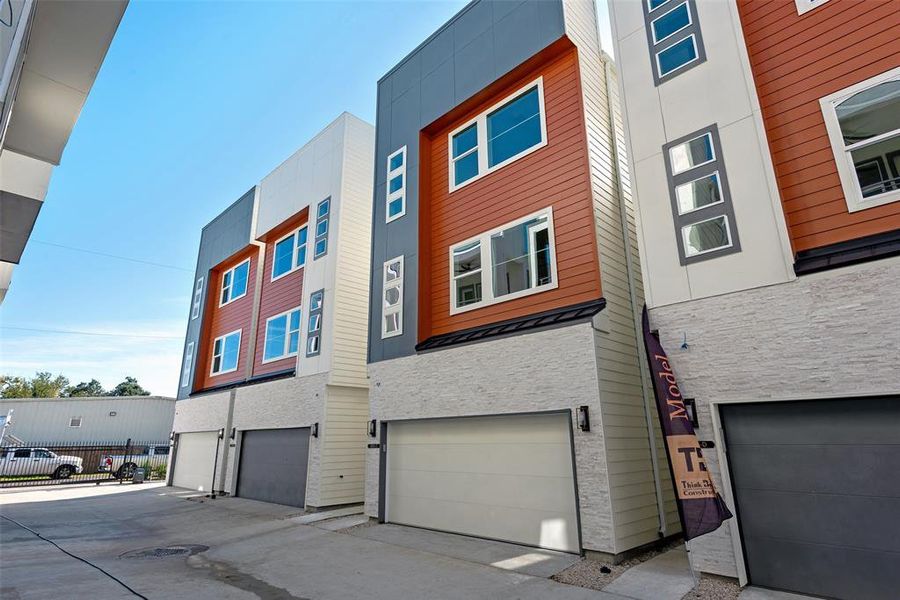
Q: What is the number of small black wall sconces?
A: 7